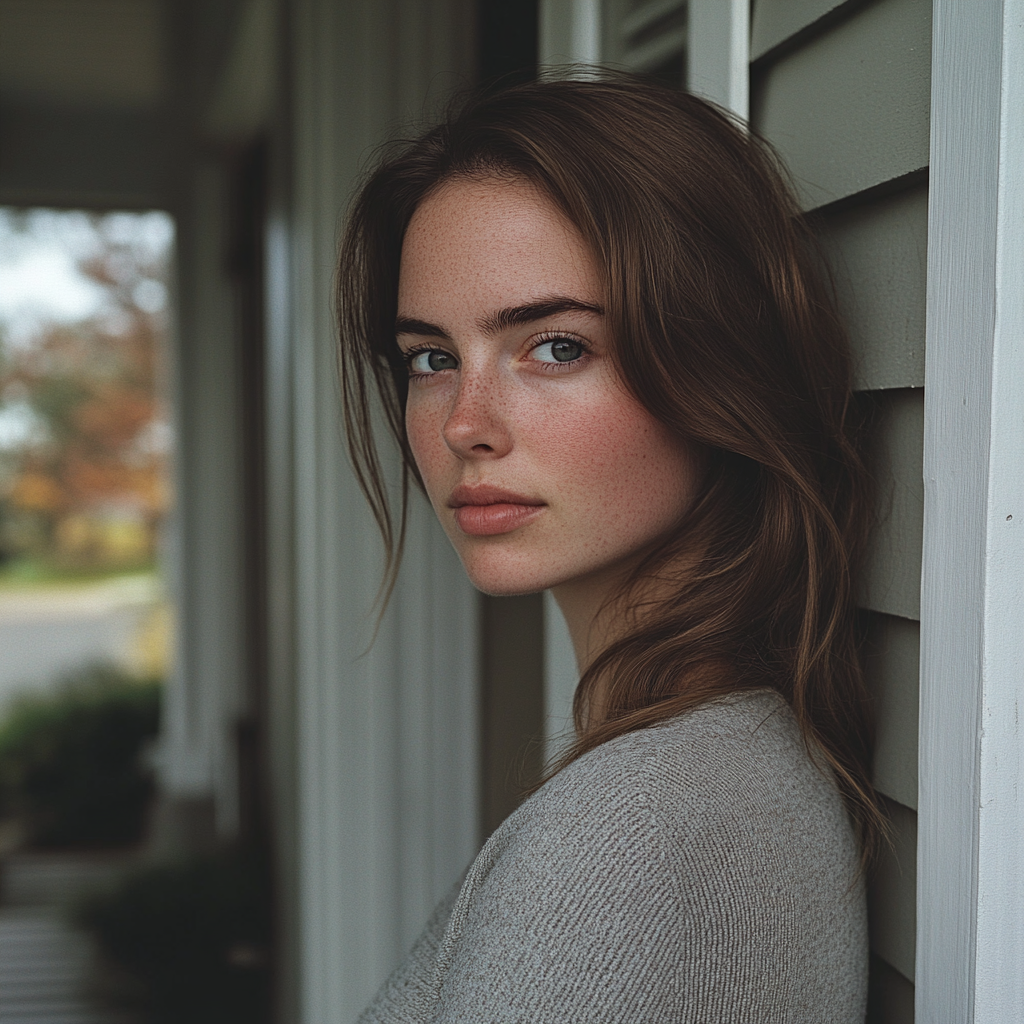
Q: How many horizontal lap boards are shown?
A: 7